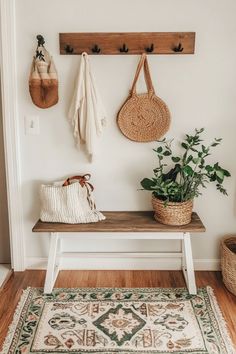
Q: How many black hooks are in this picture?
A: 5